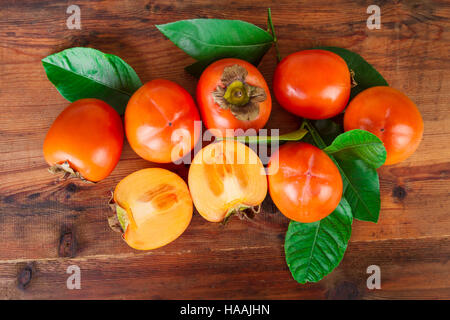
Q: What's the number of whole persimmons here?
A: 6